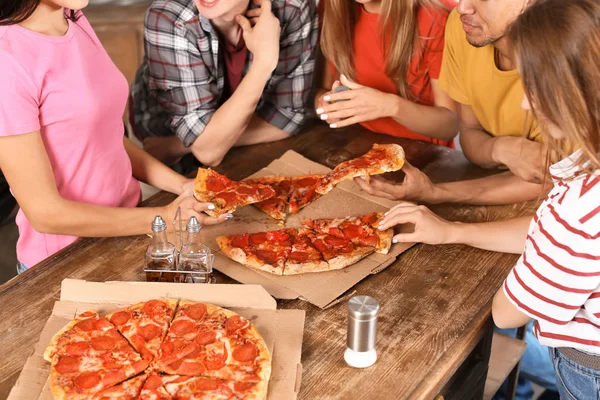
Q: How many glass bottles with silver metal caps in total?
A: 2